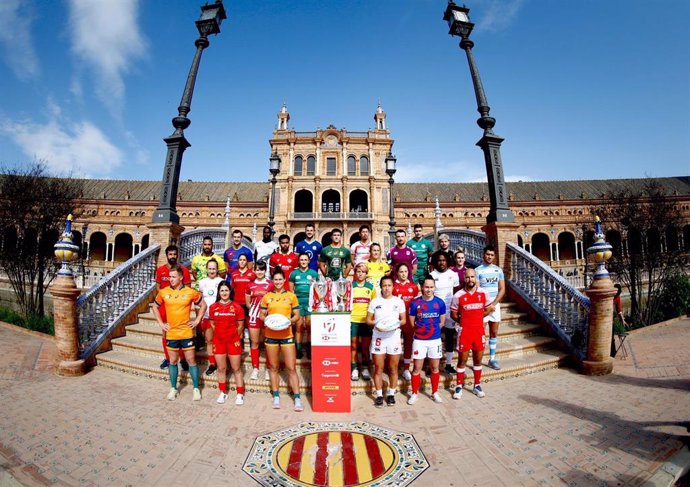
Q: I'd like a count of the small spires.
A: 2